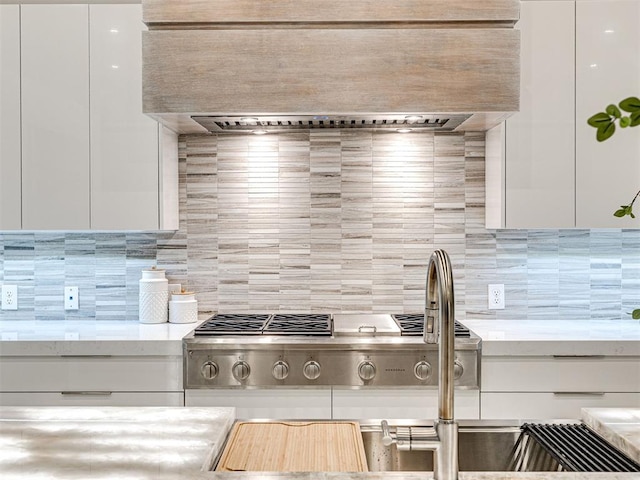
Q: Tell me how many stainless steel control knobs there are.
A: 7